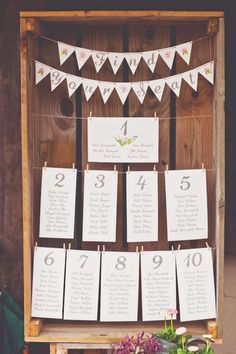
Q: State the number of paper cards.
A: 10